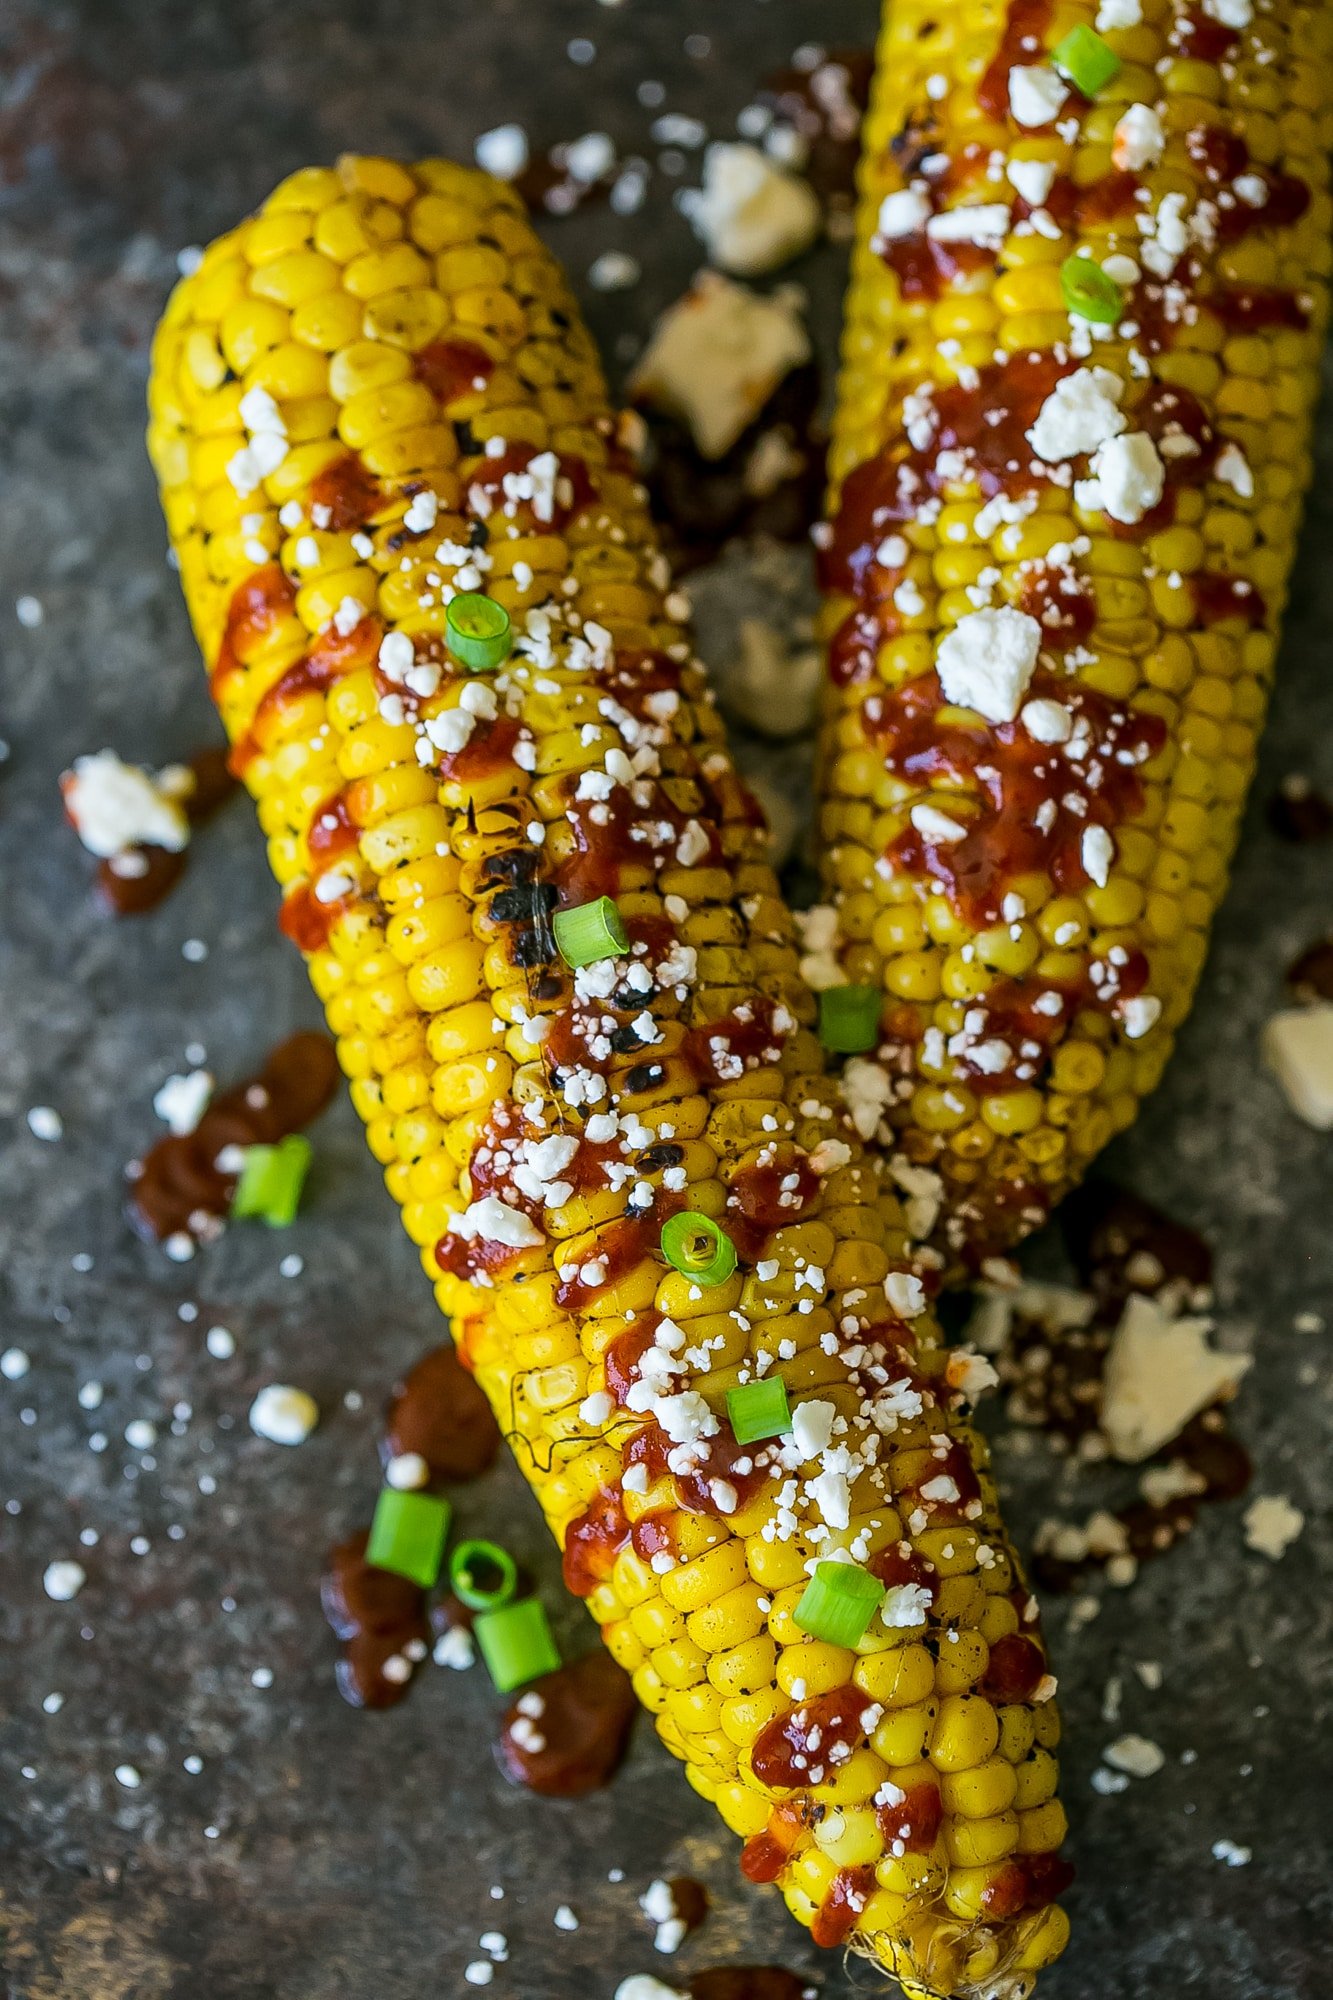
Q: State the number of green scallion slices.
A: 12